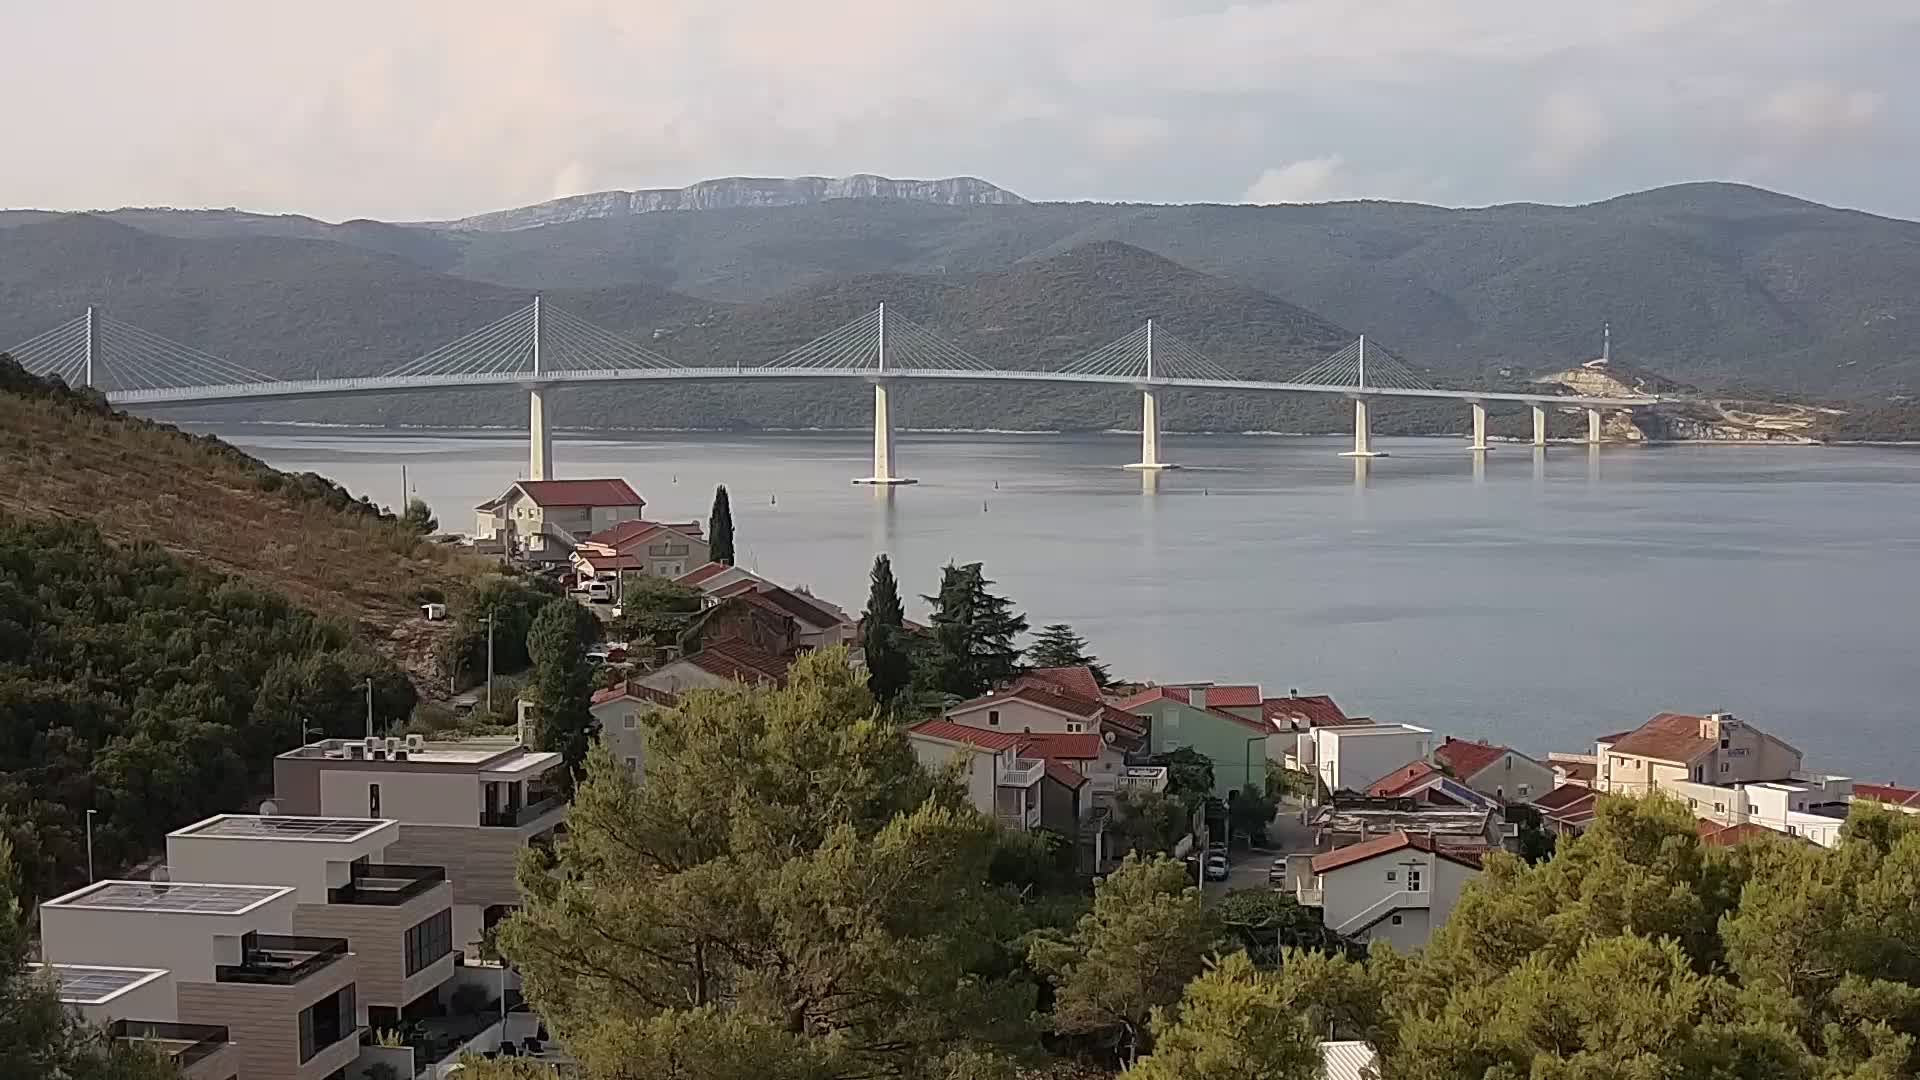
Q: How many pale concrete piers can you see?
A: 7